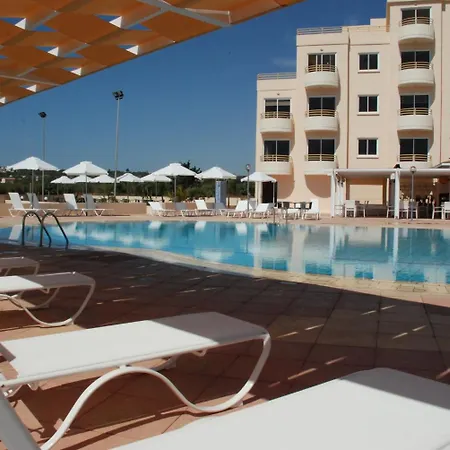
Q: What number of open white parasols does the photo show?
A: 10